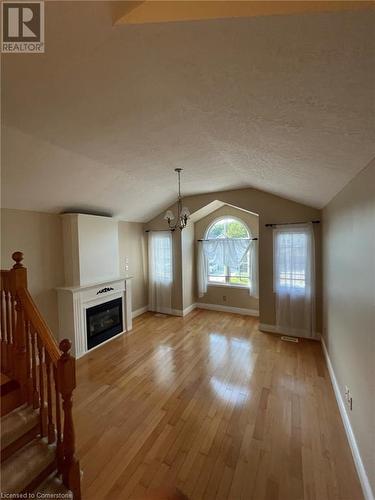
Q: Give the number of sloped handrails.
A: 1